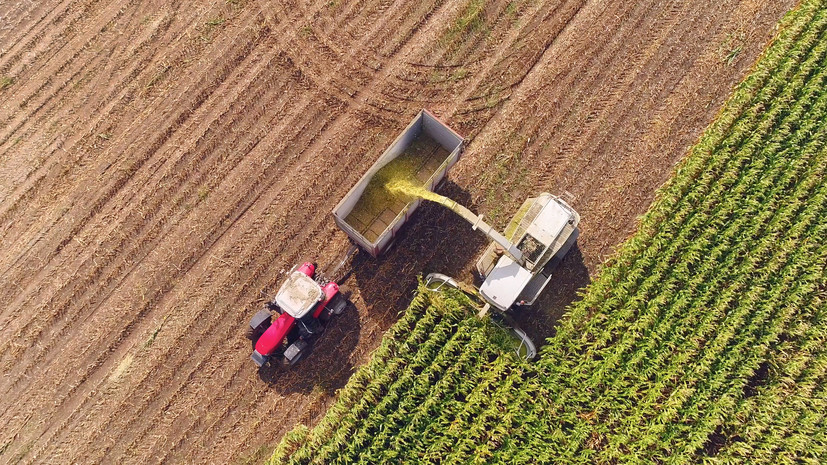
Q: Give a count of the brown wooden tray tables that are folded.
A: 0